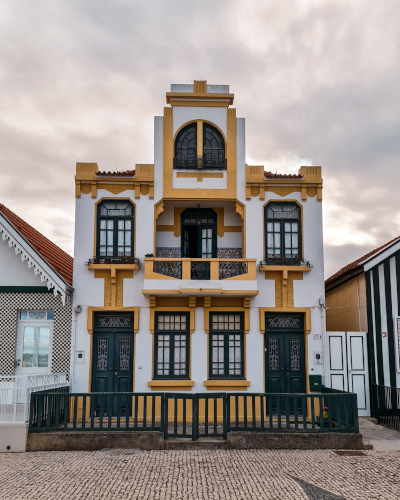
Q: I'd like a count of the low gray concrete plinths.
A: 2